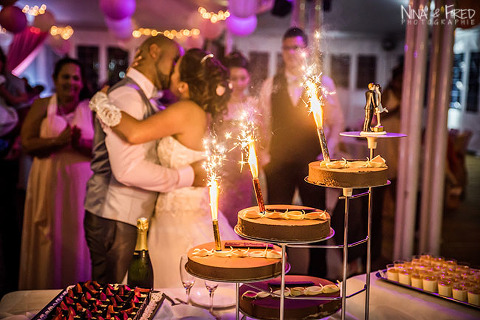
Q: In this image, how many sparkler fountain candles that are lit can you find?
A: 3